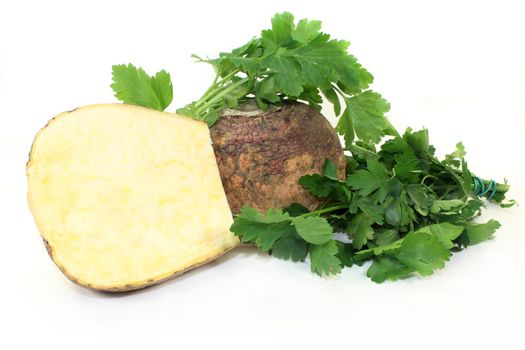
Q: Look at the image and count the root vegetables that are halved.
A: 1